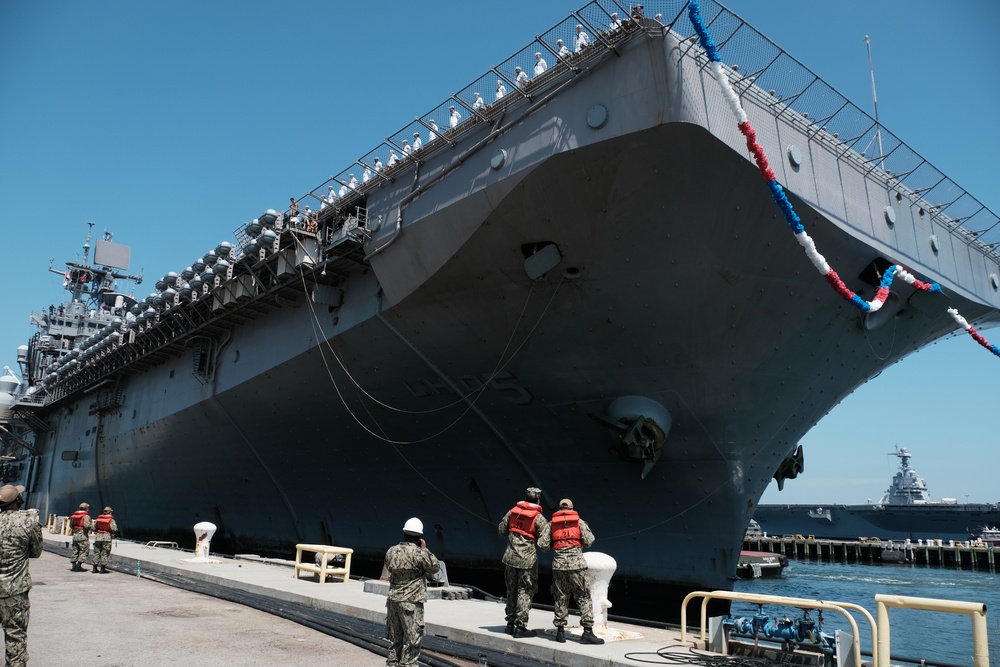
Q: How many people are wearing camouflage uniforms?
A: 6